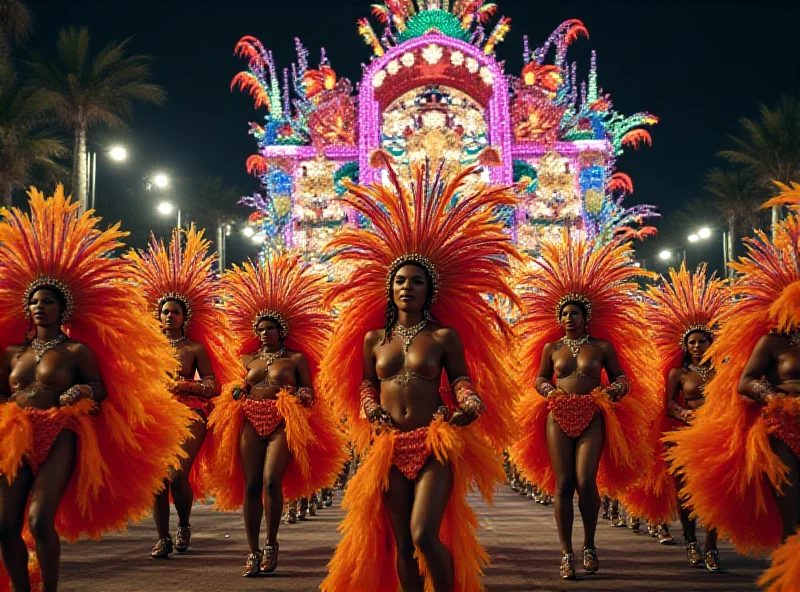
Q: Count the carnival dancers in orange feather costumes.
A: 7